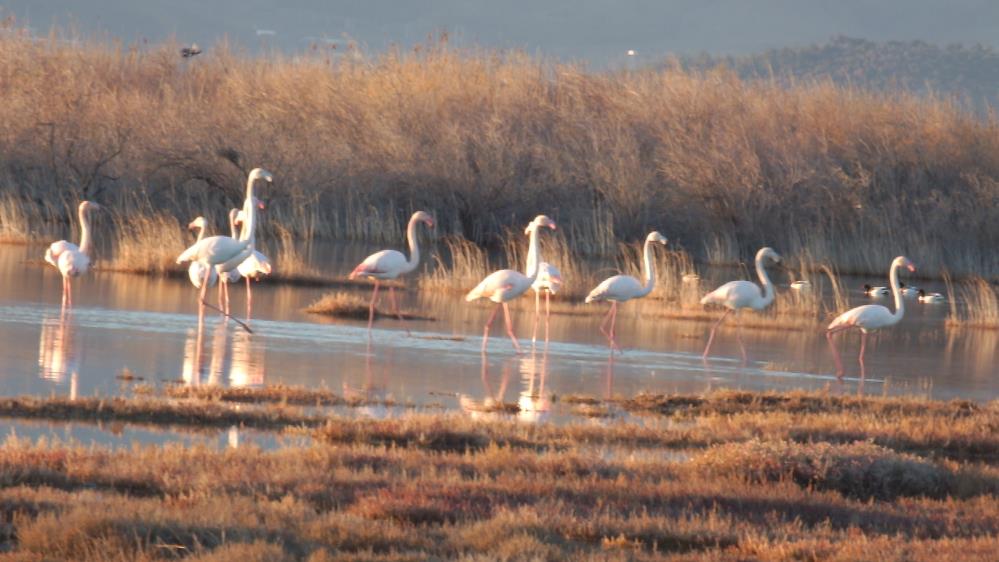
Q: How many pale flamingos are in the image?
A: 11